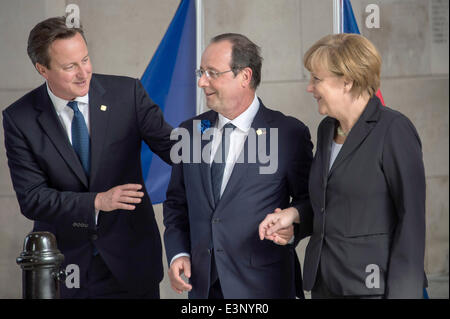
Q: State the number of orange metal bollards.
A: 0